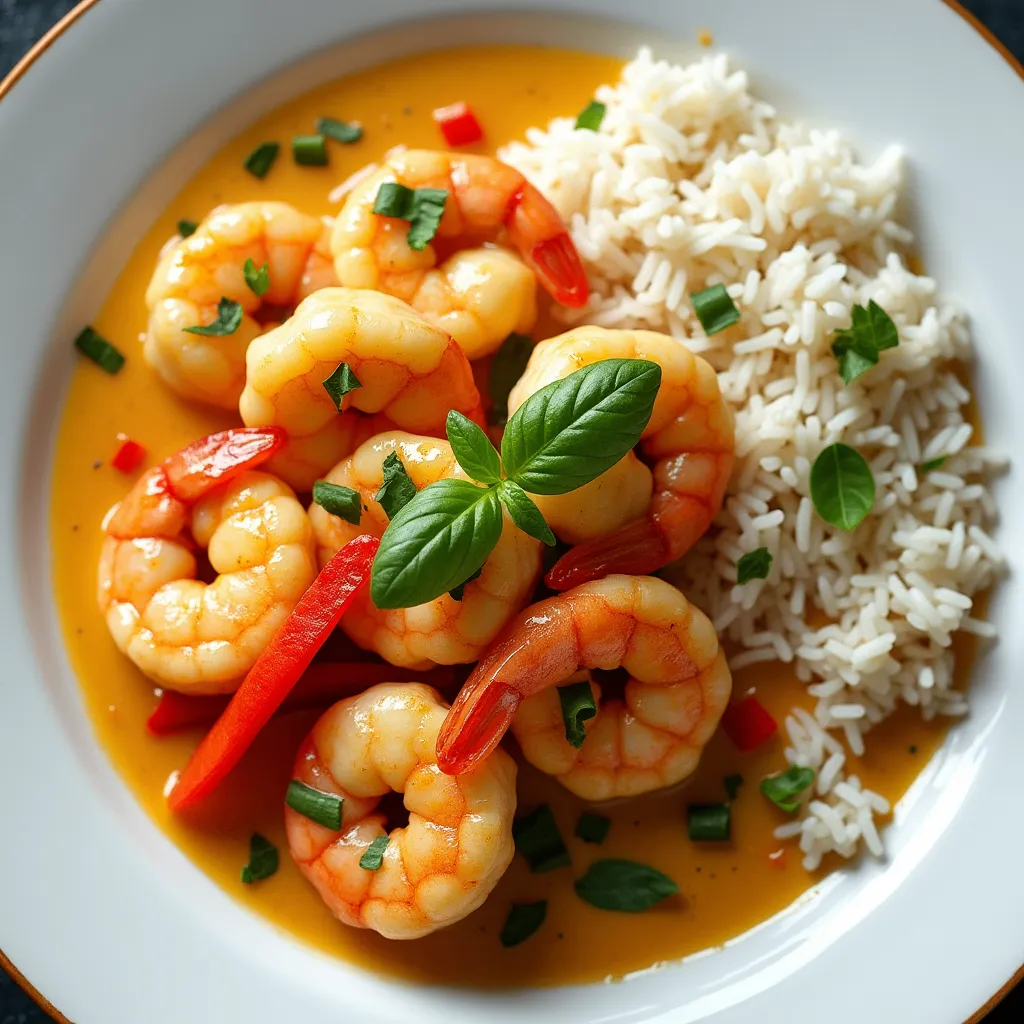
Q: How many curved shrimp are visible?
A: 8